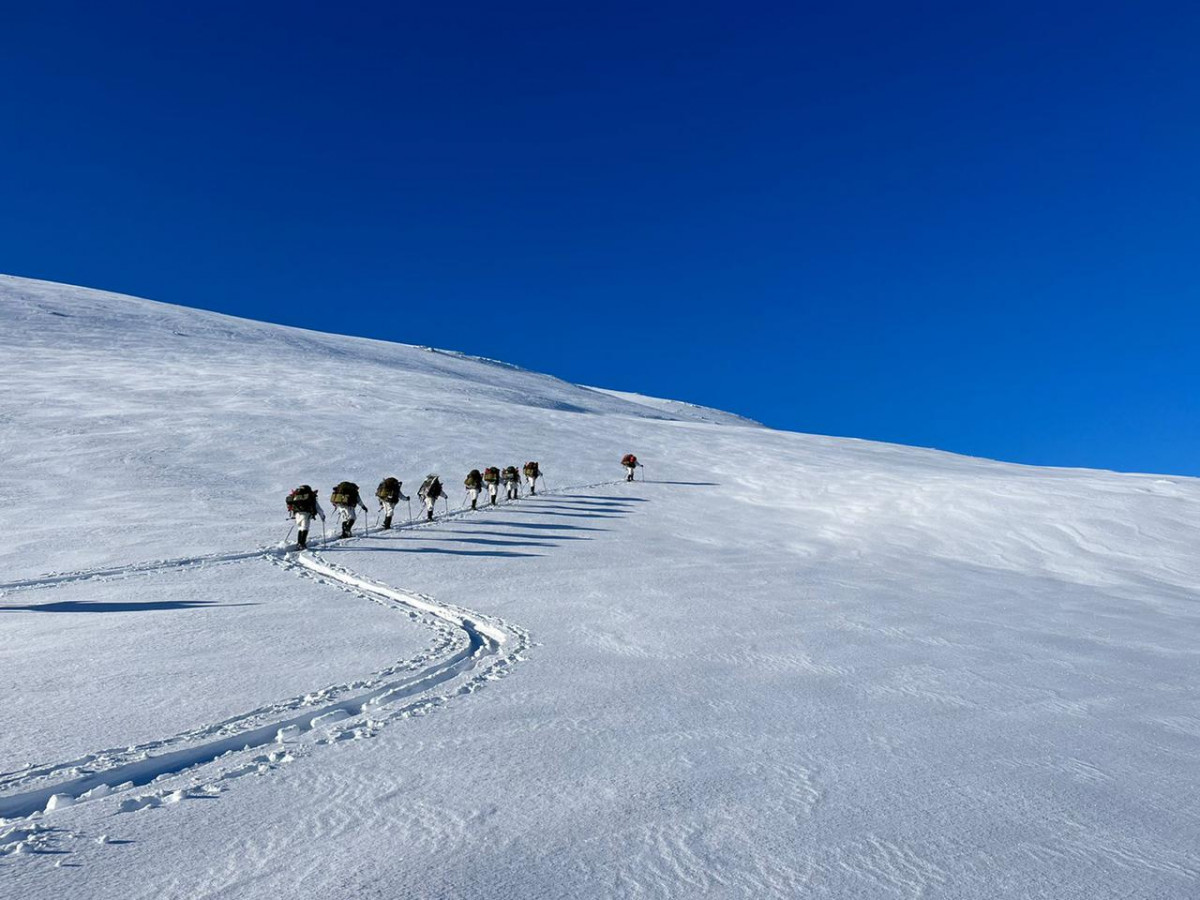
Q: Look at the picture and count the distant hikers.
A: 9